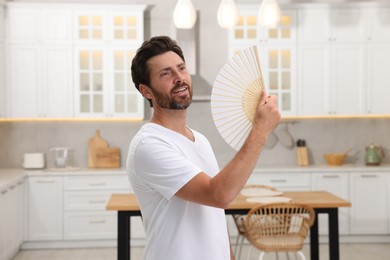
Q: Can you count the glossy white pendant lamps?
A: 3